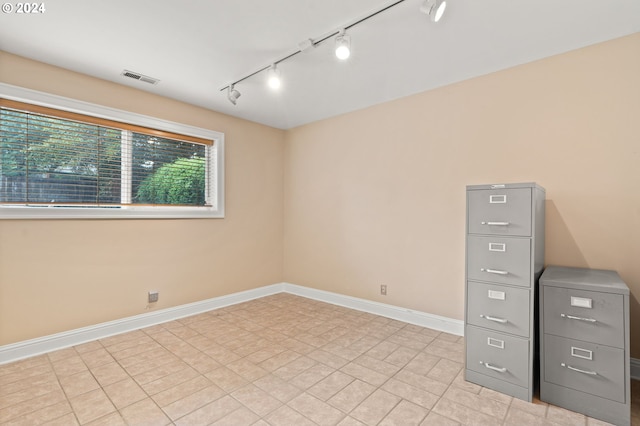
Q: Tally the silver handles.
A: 6